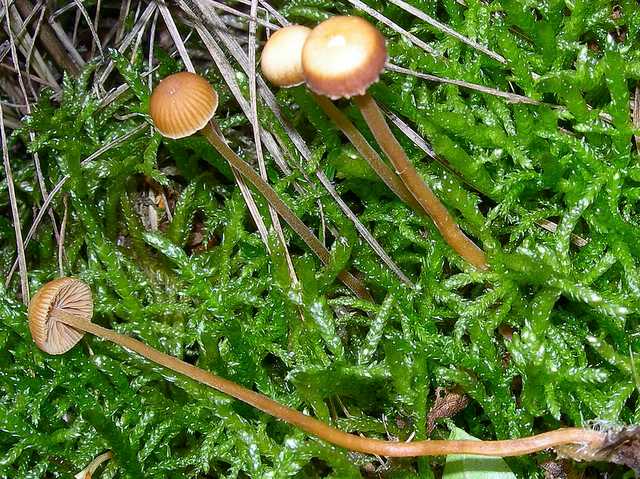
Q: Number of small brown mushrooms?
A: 4